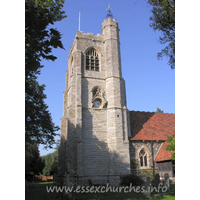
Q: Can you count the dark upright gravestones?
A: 3